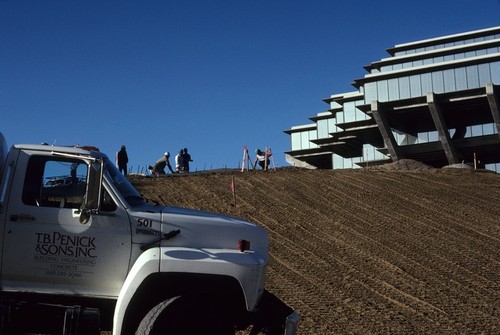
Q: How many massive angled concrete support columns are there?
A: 3